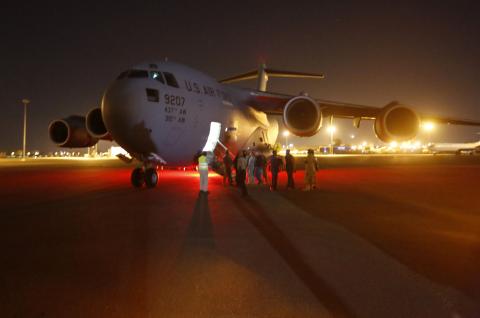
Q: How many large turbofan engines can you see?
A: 4